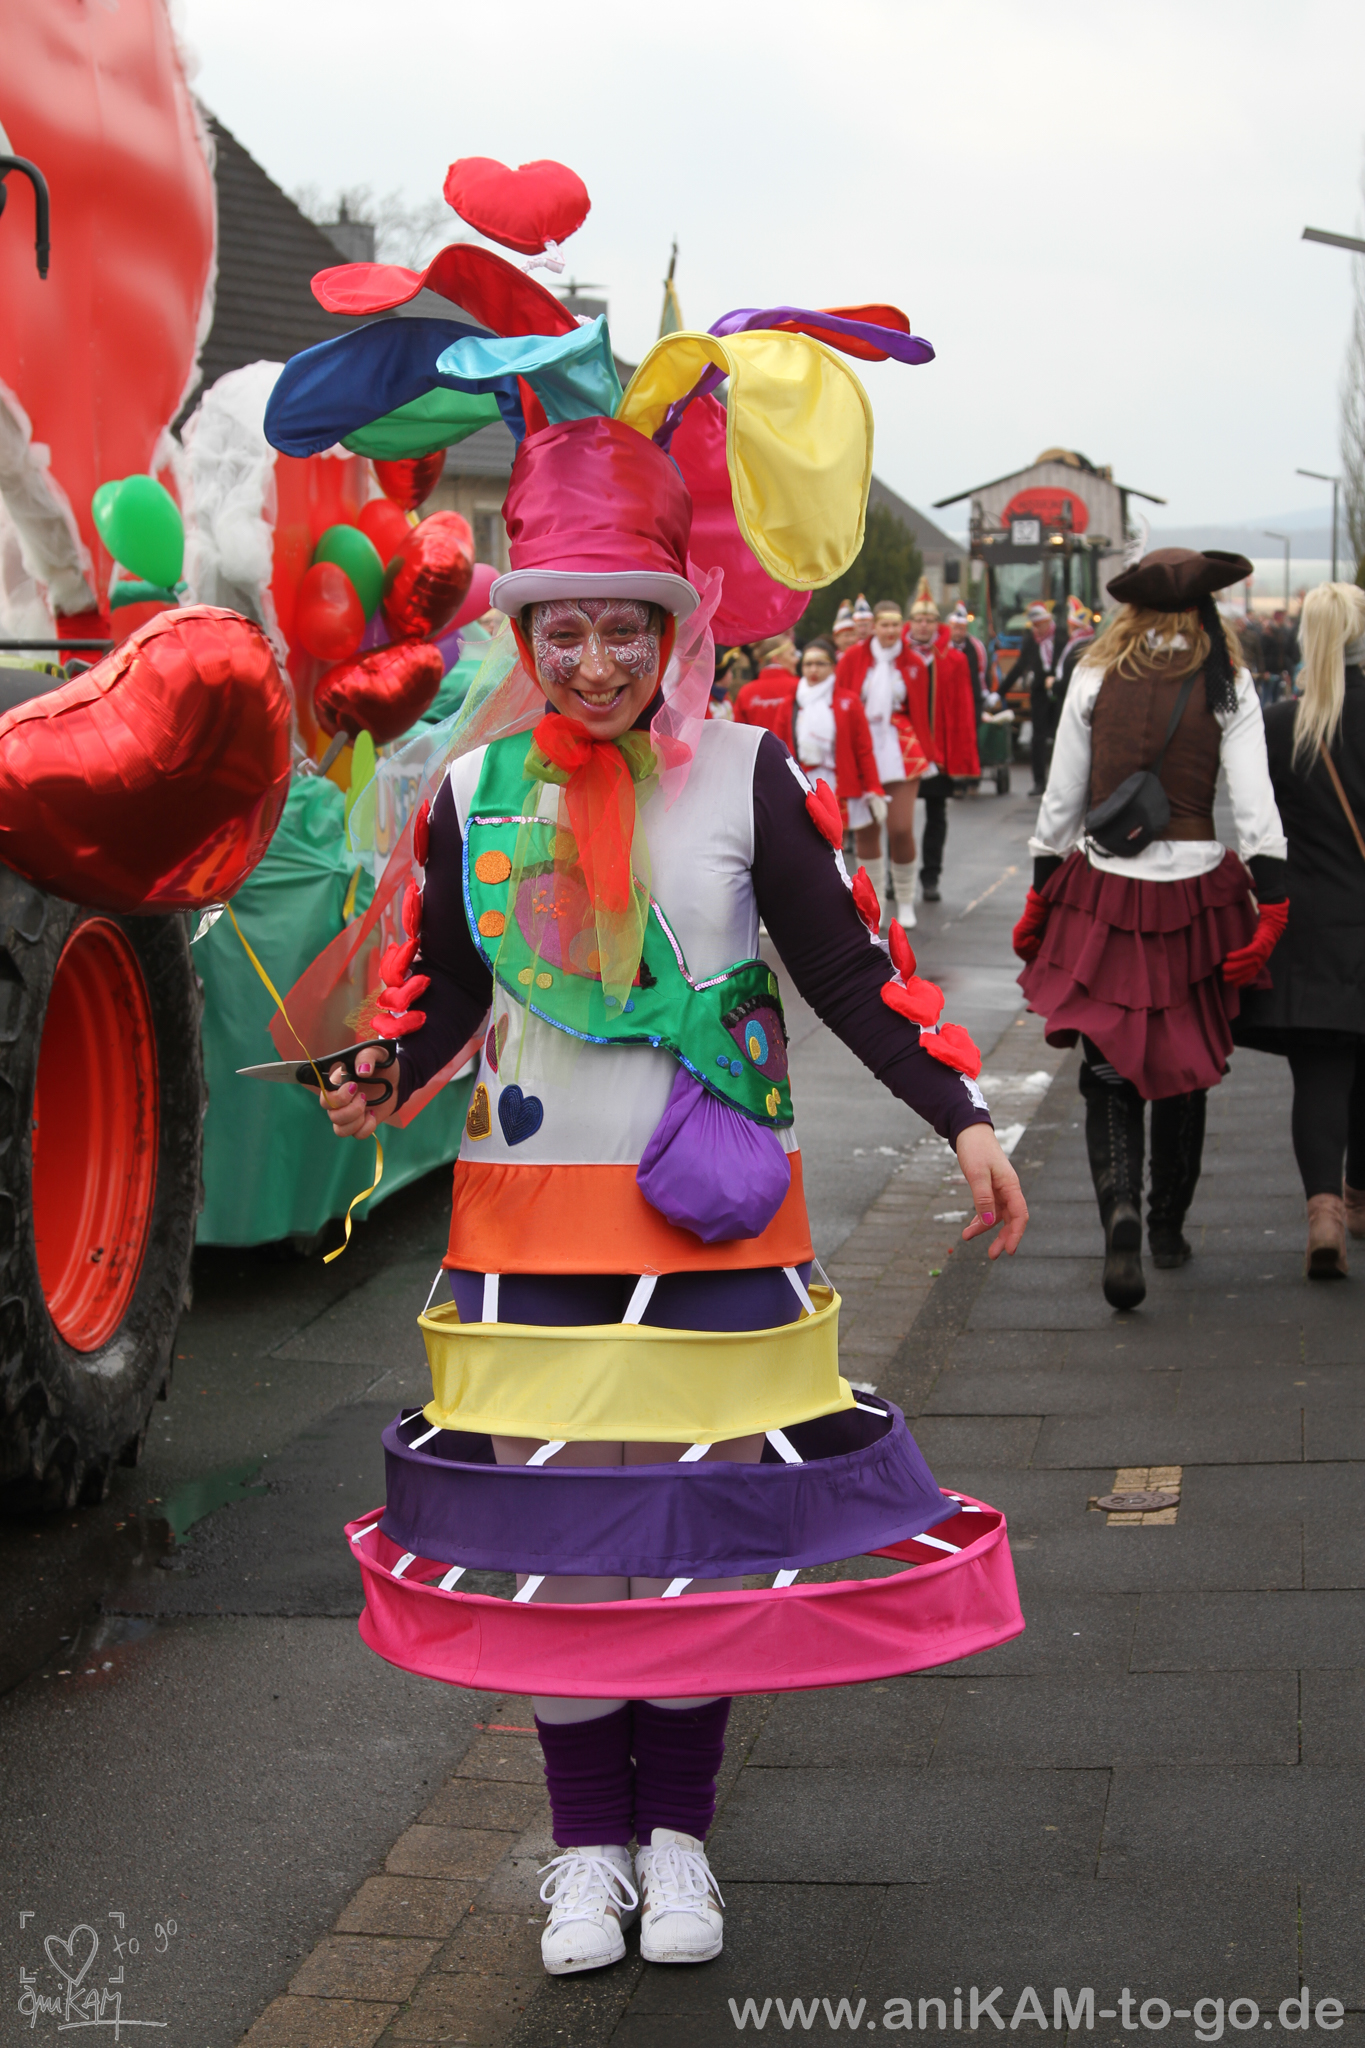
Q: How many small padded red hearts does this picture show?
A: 10